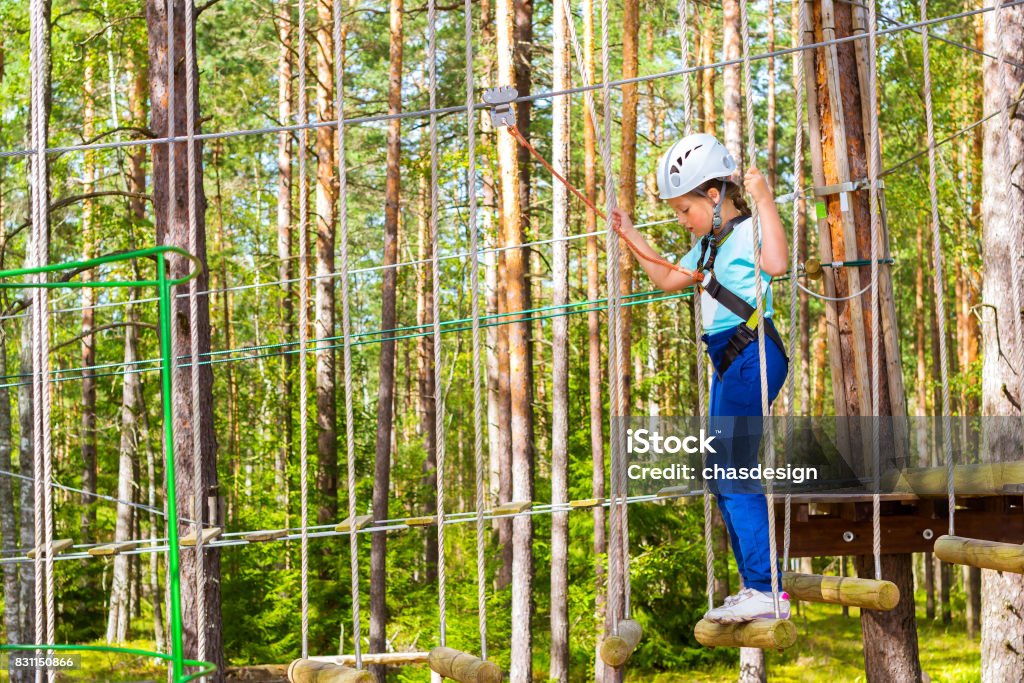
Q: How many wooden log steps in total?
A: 6